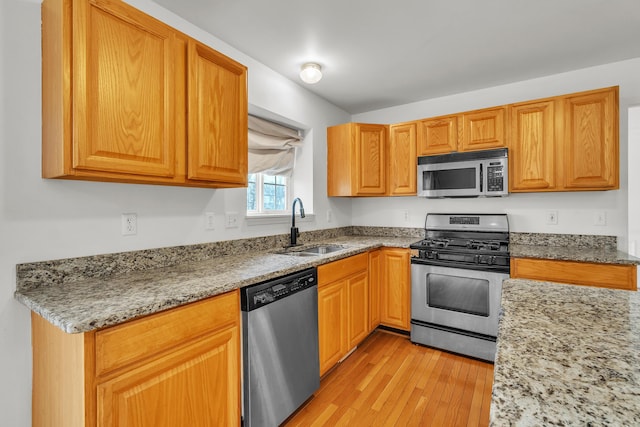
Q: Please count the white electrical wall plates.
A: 7